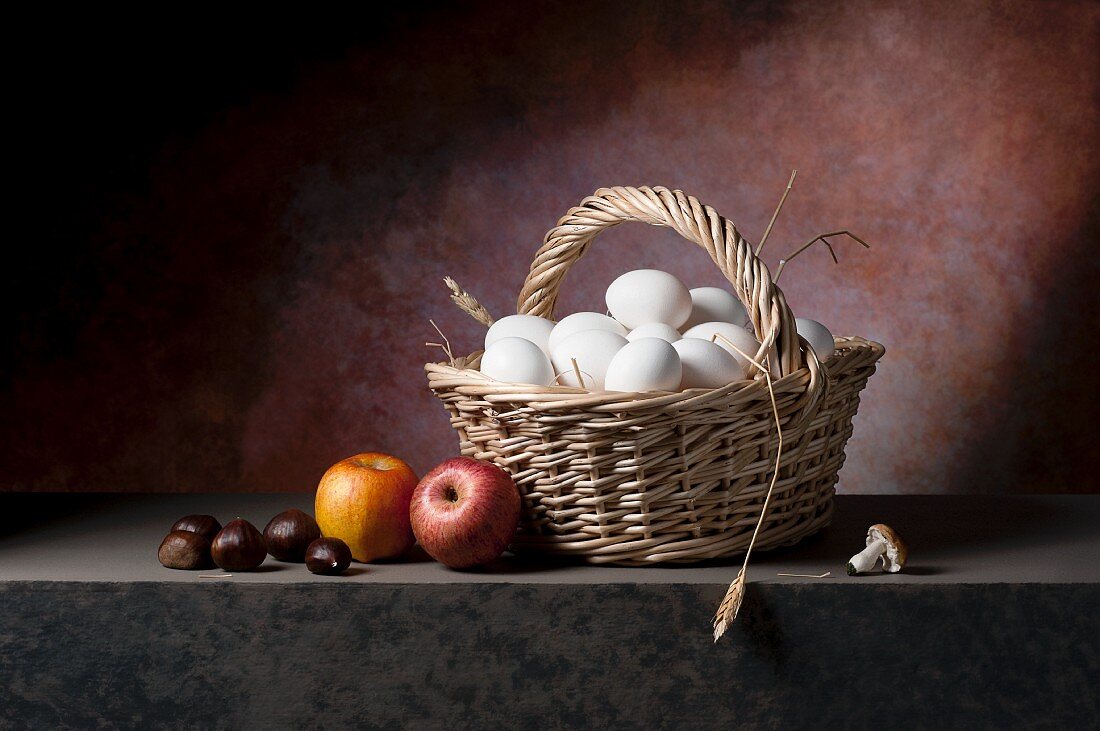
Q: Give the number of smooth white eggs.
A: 11